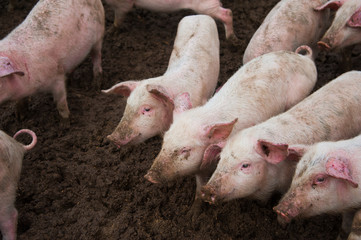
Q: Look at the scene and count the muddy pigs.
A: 9